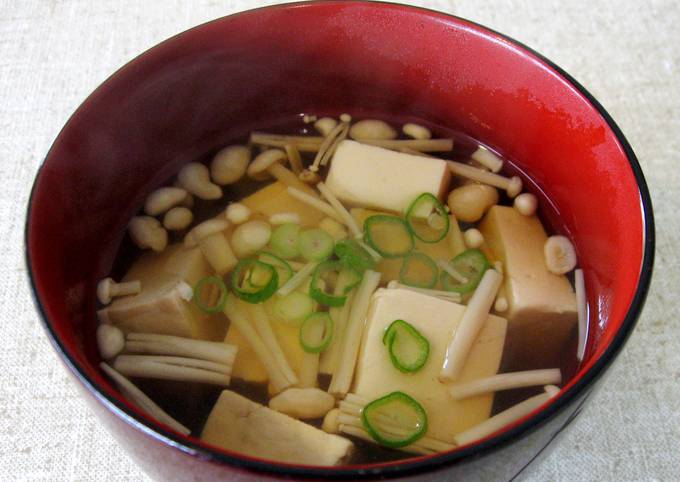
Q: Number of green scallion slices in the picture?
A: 15